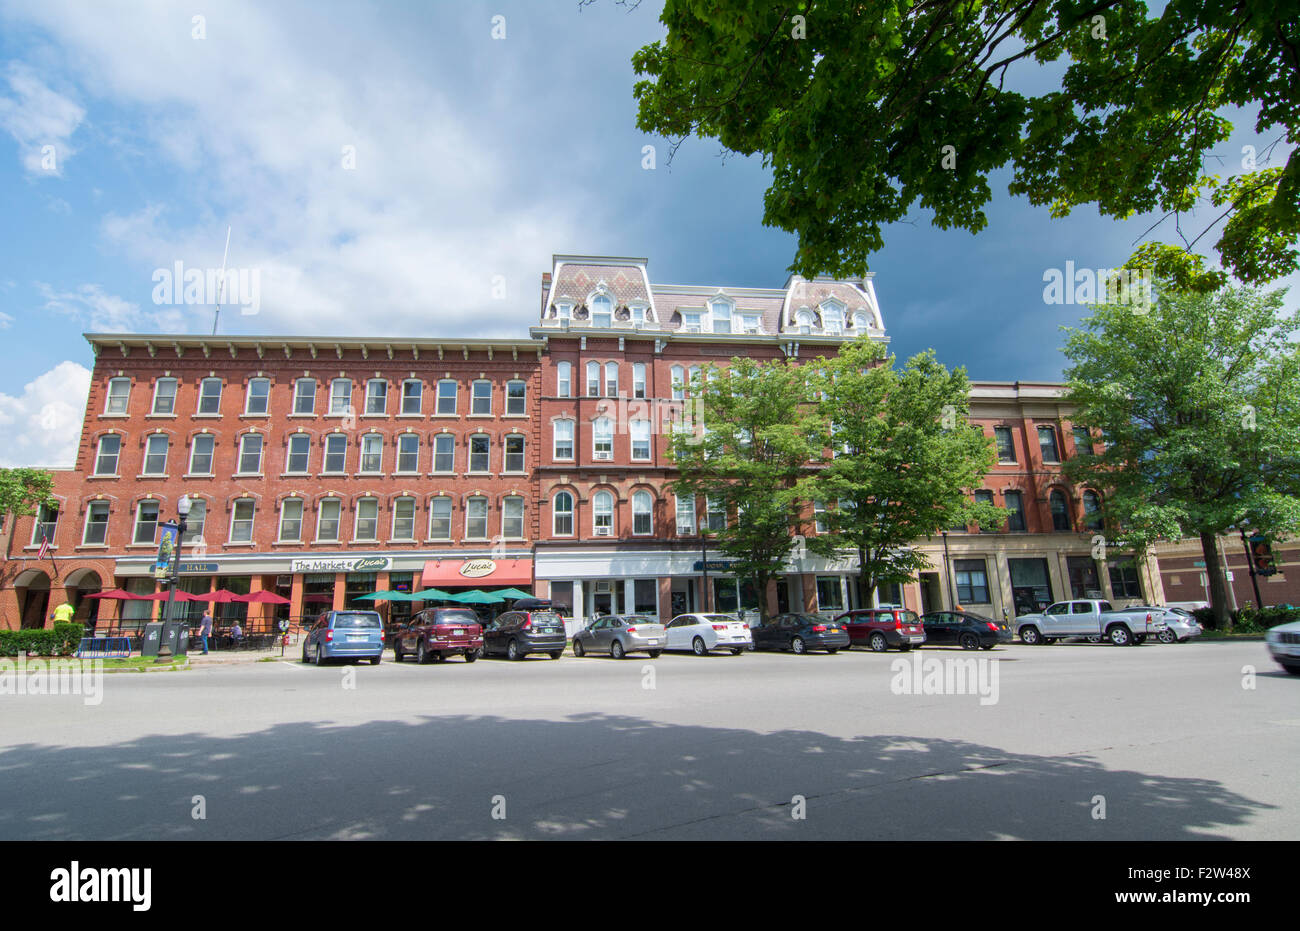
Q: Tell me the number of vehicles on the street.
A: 11